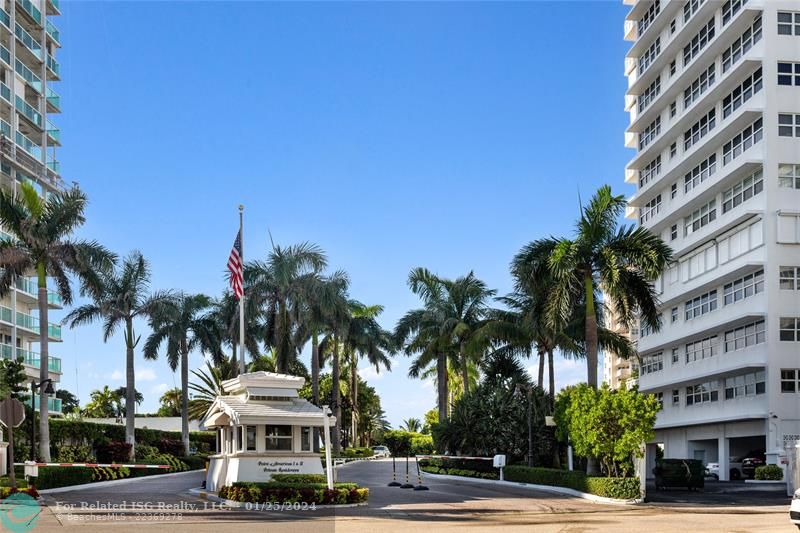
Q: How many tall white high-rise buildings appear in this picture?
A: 2